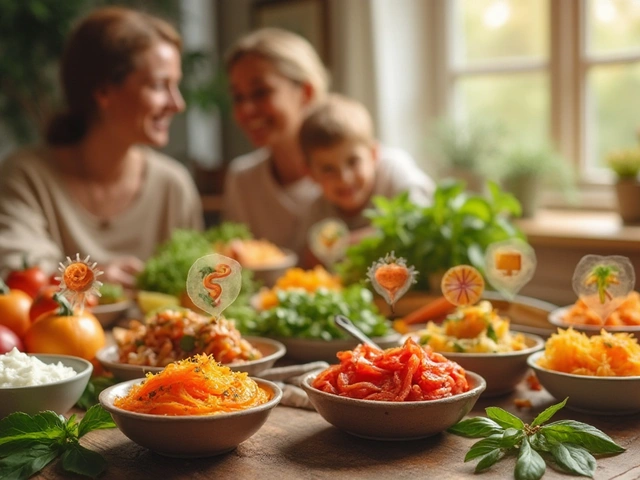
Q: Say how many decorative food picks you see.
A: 7